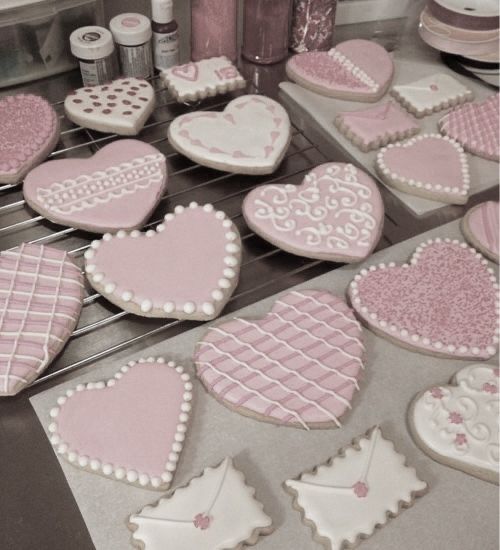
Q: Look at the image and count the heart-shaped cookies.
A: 15